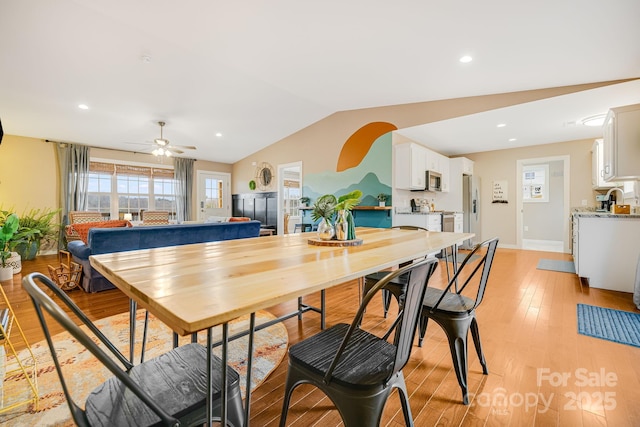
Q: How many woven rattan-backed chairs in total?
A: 2